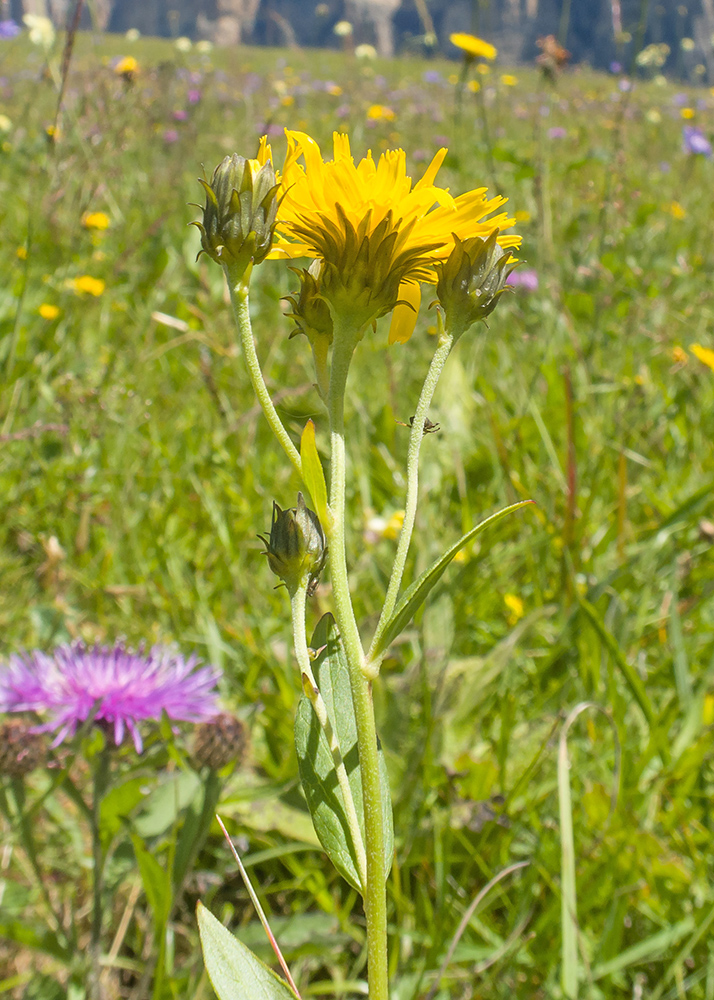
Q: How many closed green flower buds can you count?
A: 4